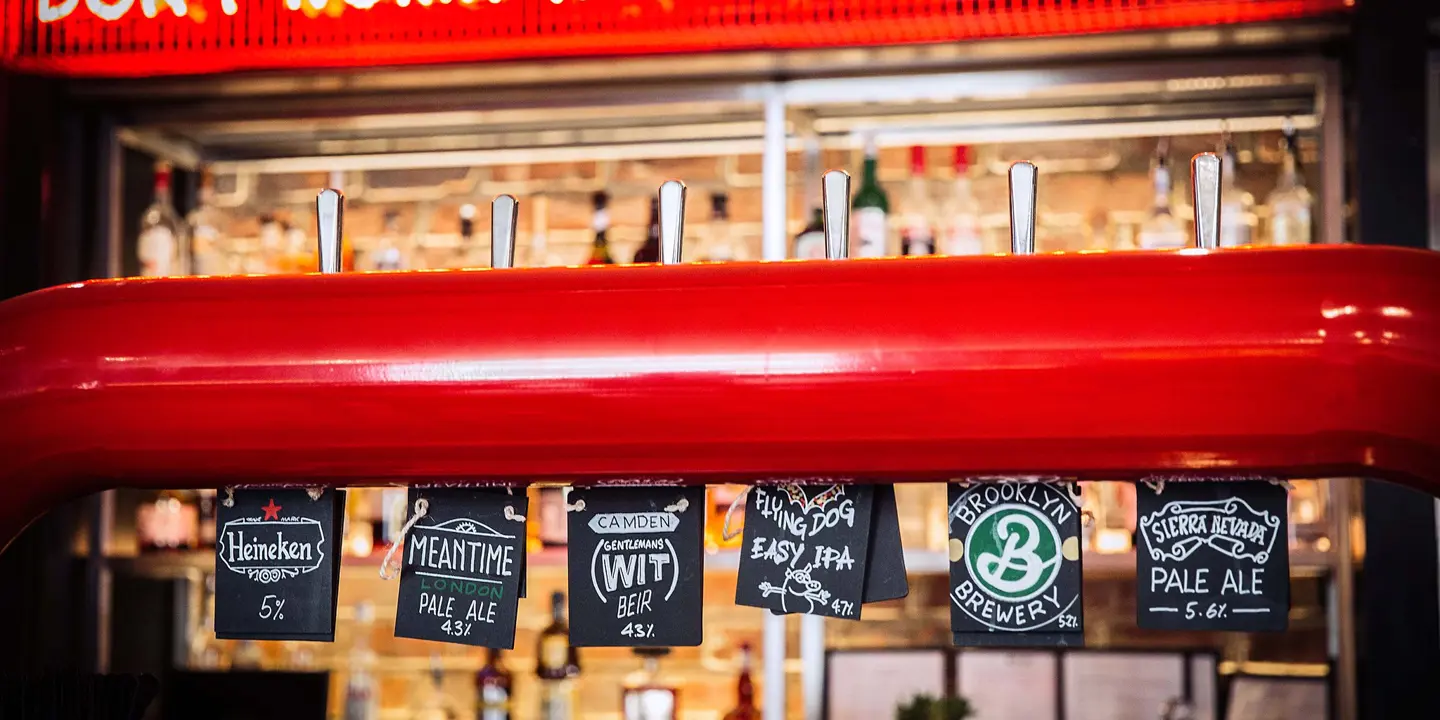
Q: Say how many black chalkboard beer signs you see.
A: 6